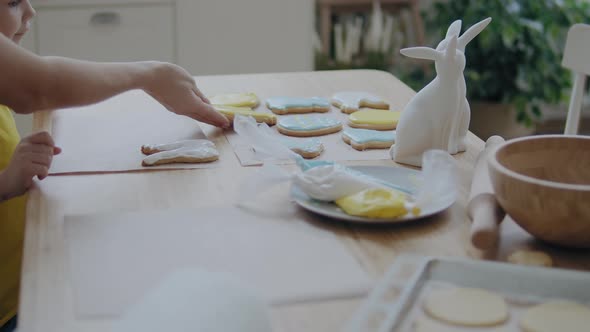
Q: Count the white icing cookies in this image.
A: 2